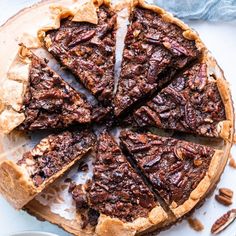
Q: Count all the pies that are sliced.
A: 1